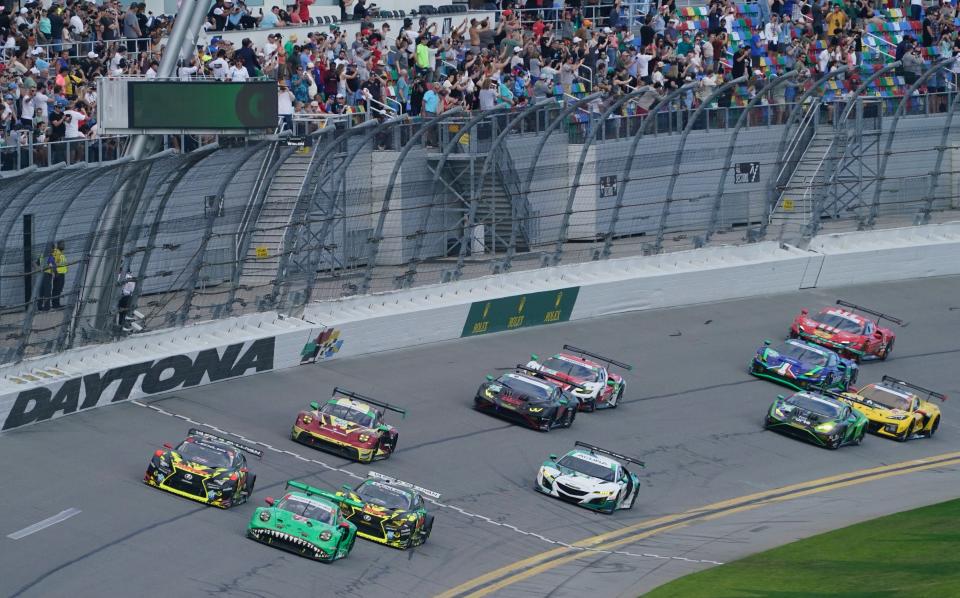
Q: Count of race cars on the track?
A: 11